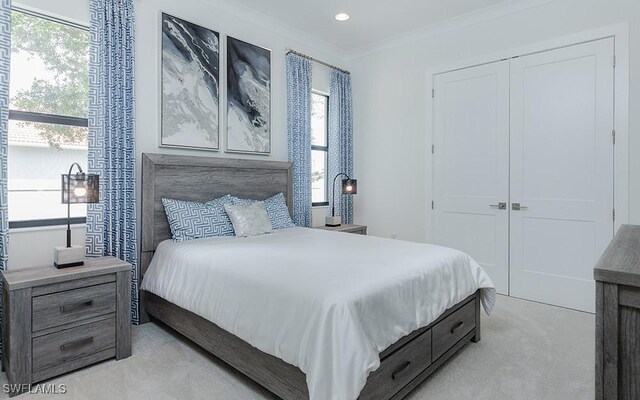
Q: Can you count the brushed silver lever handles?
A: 2